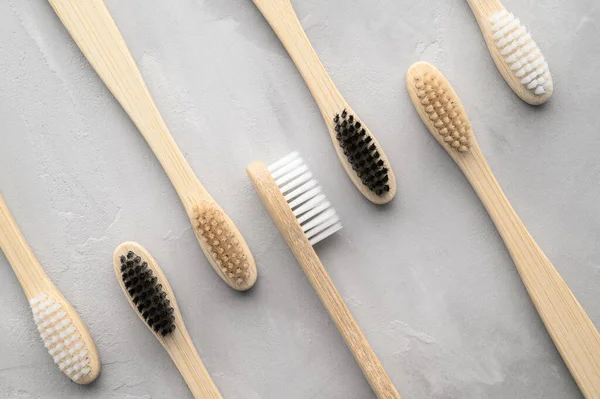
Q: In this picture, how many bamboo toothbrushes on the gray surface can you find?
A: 7